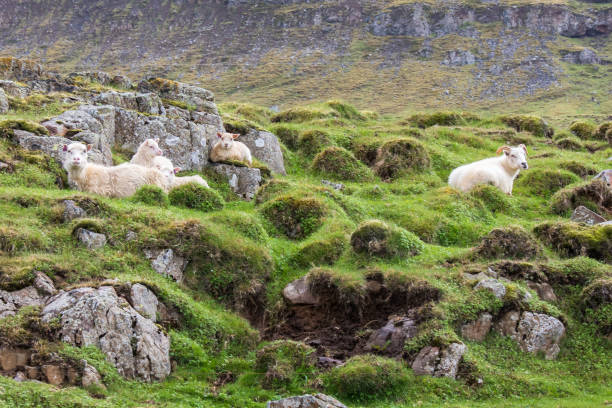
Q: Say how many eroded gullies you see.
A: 1